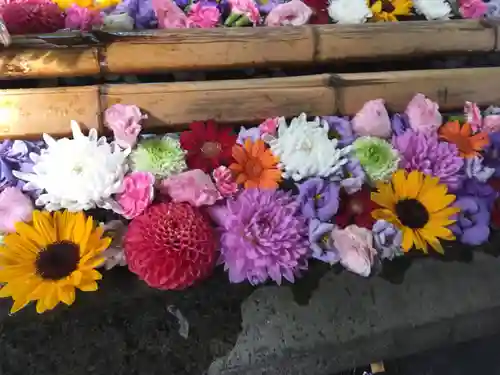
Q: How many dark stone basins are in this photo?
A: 1